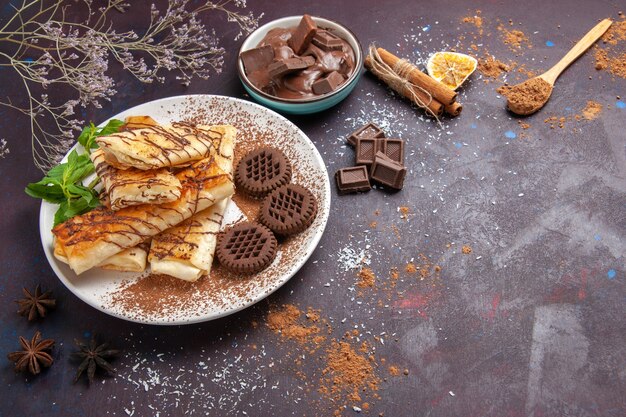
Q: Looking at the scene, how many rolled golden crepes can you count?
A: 5